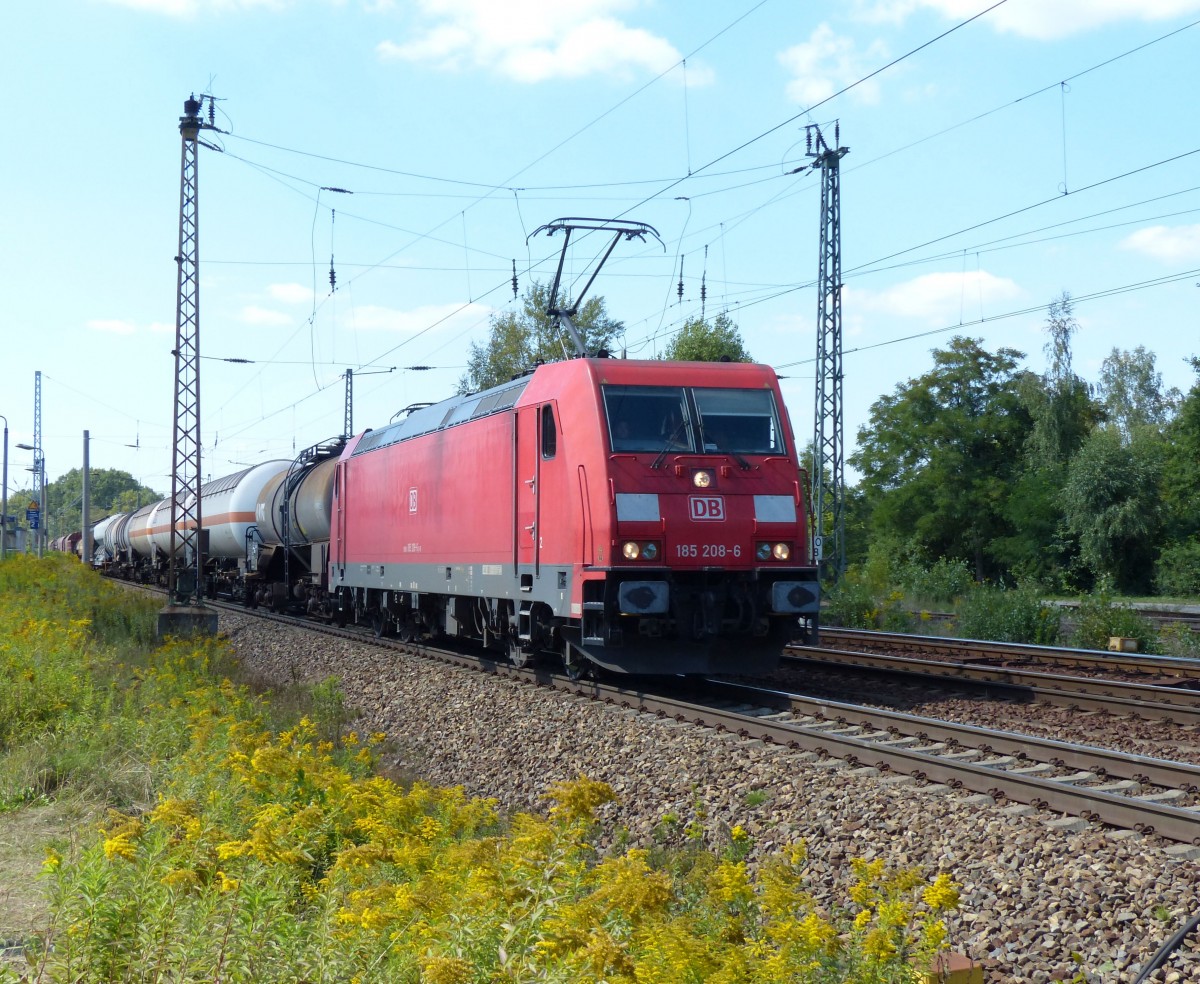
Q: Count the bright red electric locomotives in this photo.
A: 1